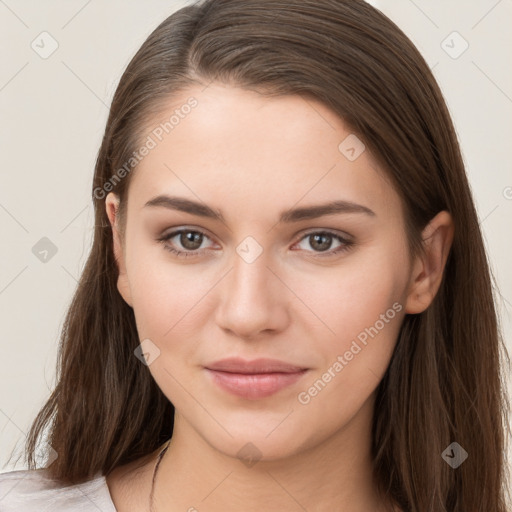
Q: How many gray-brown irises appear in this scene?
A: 2